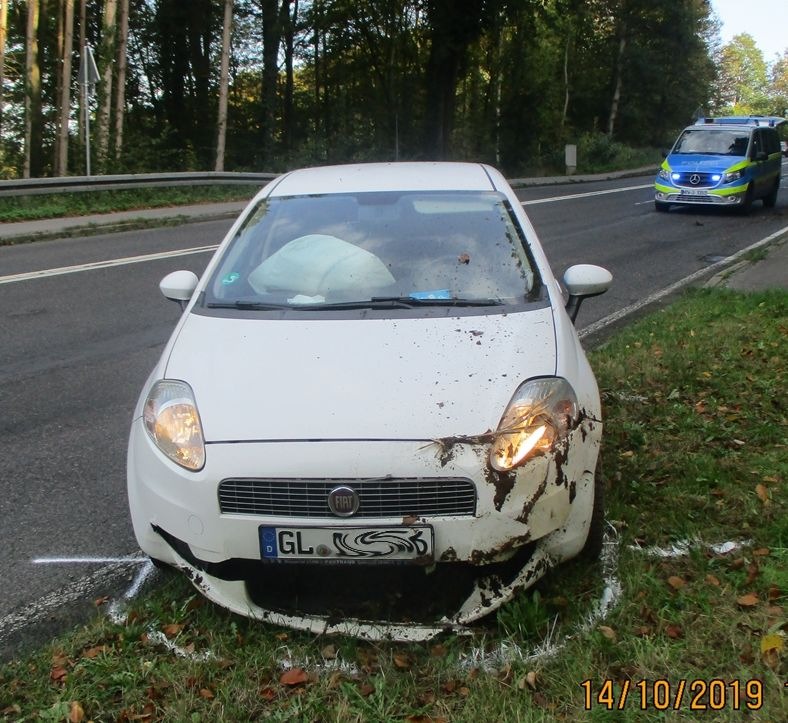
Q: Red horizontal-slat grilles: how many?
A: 0